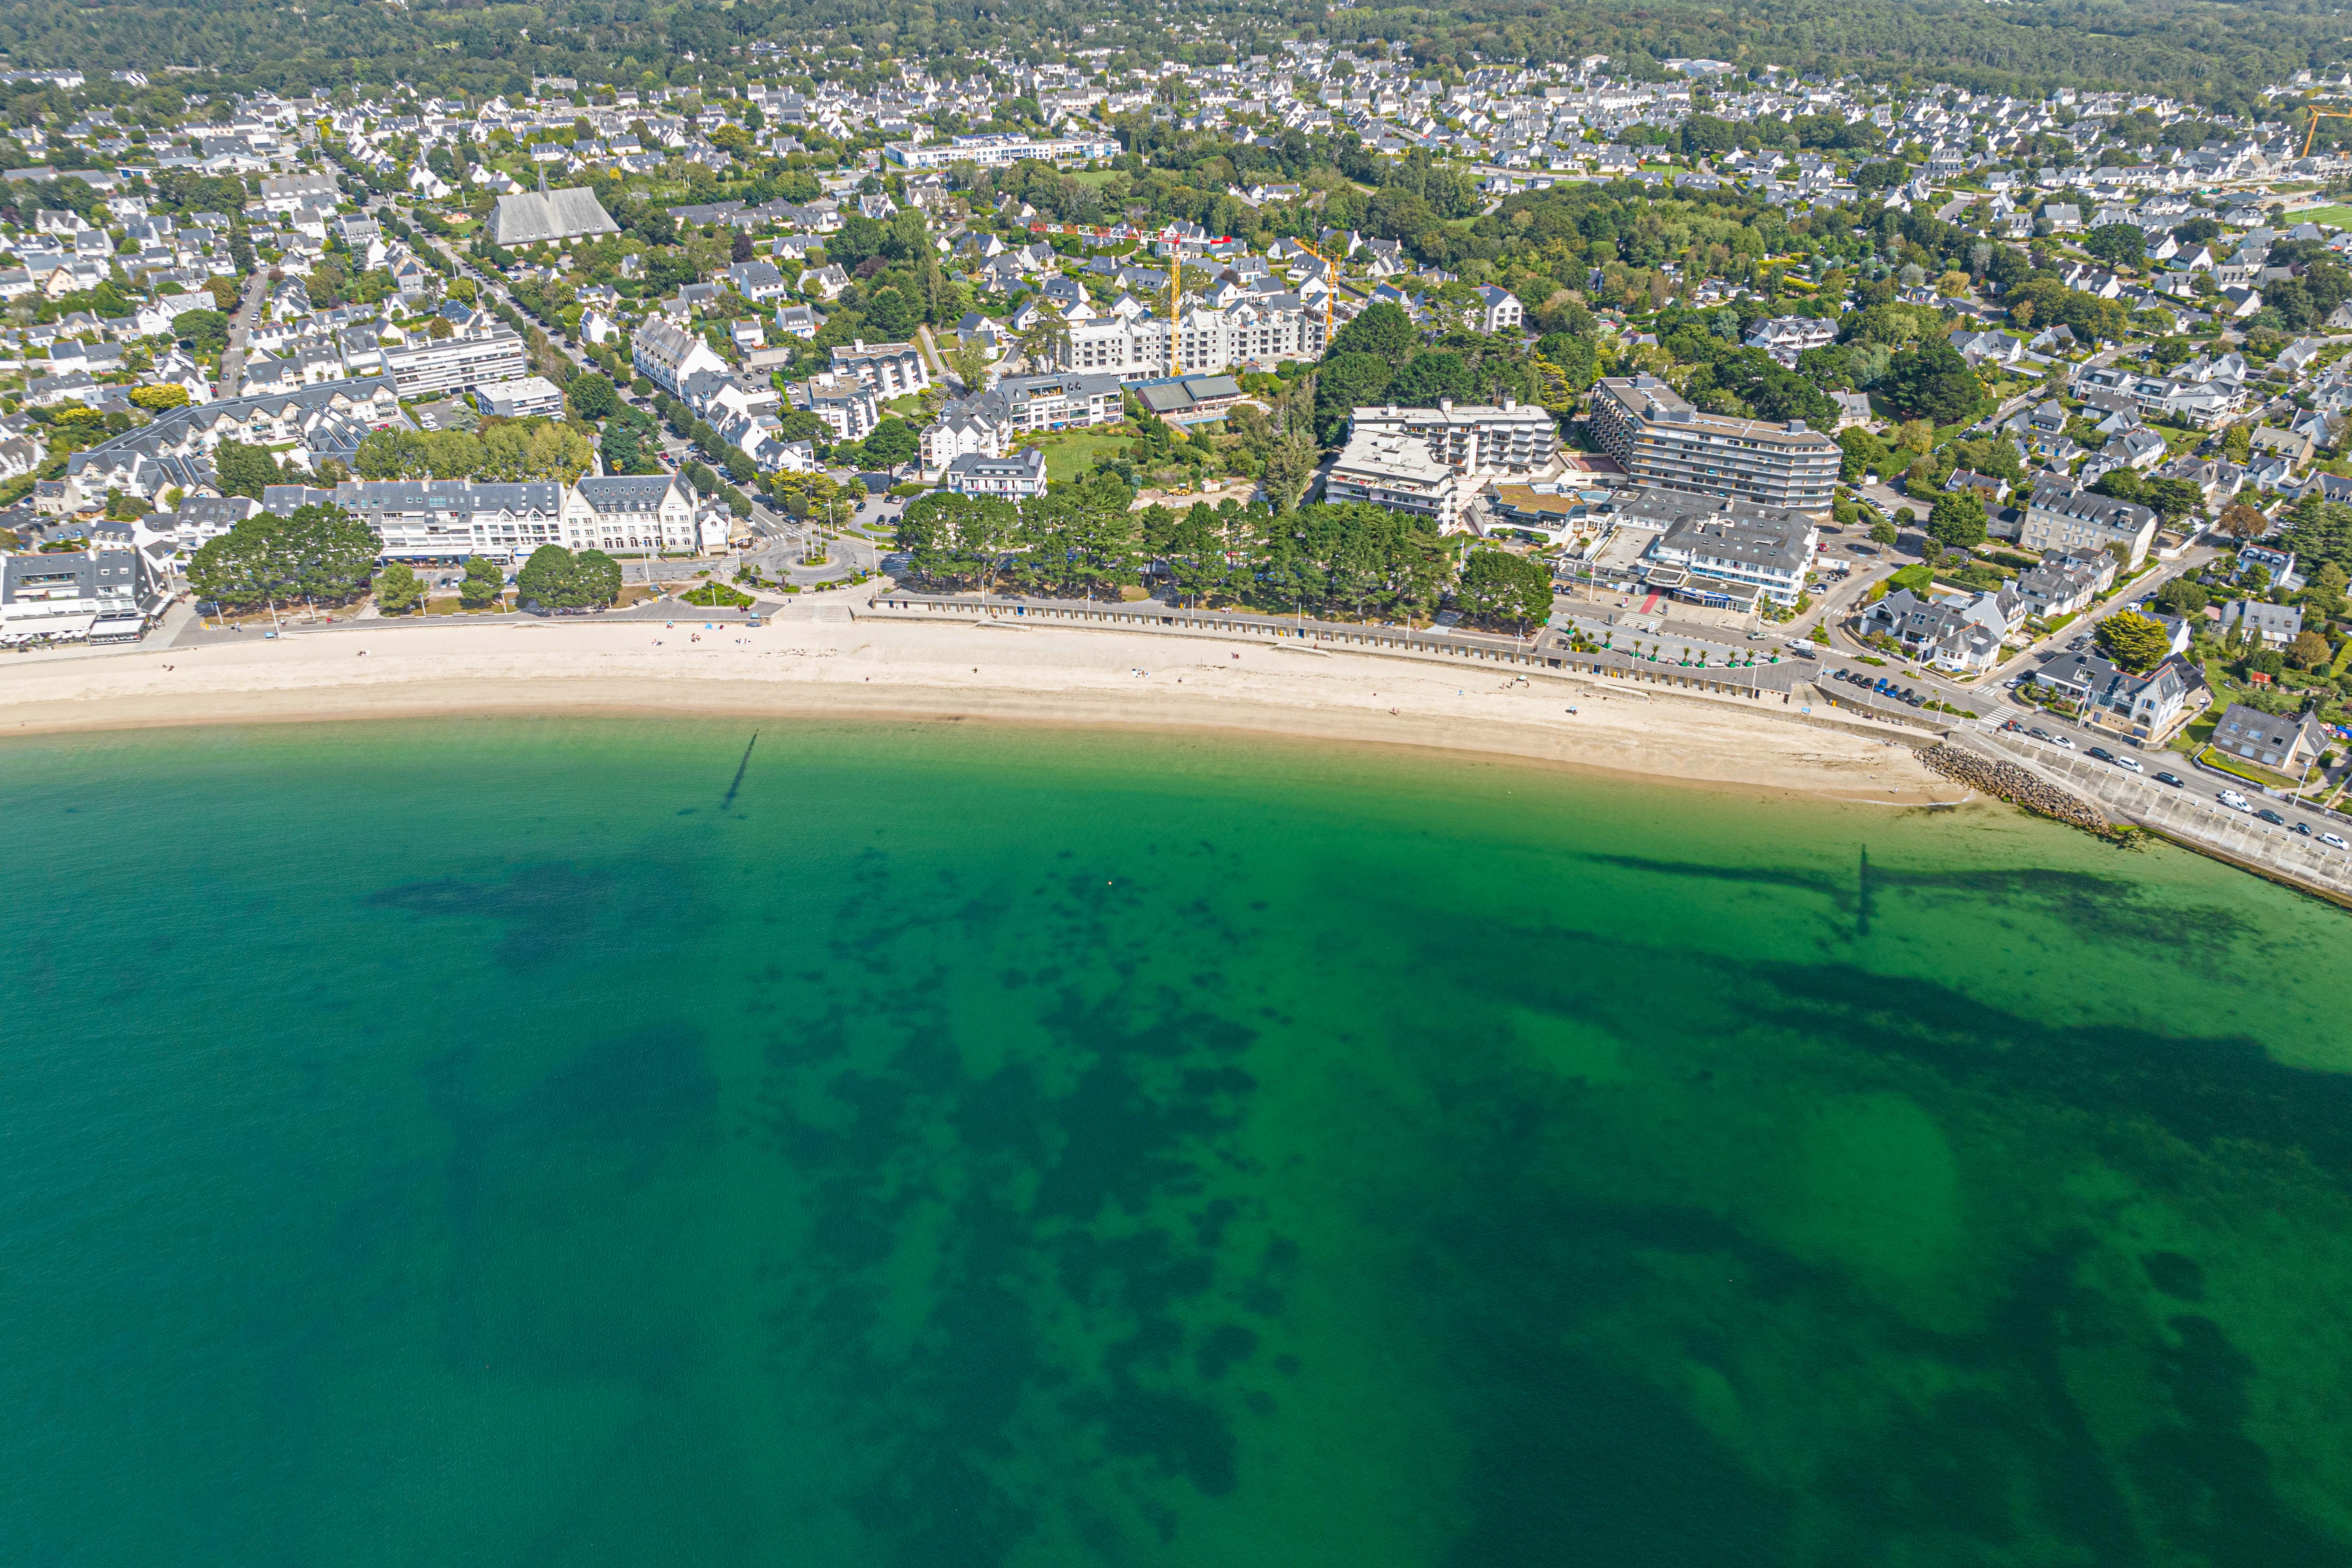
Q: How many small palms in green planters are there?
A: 9